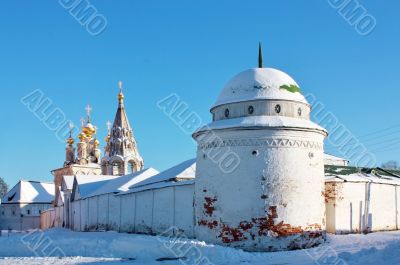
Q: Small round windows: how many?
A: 4